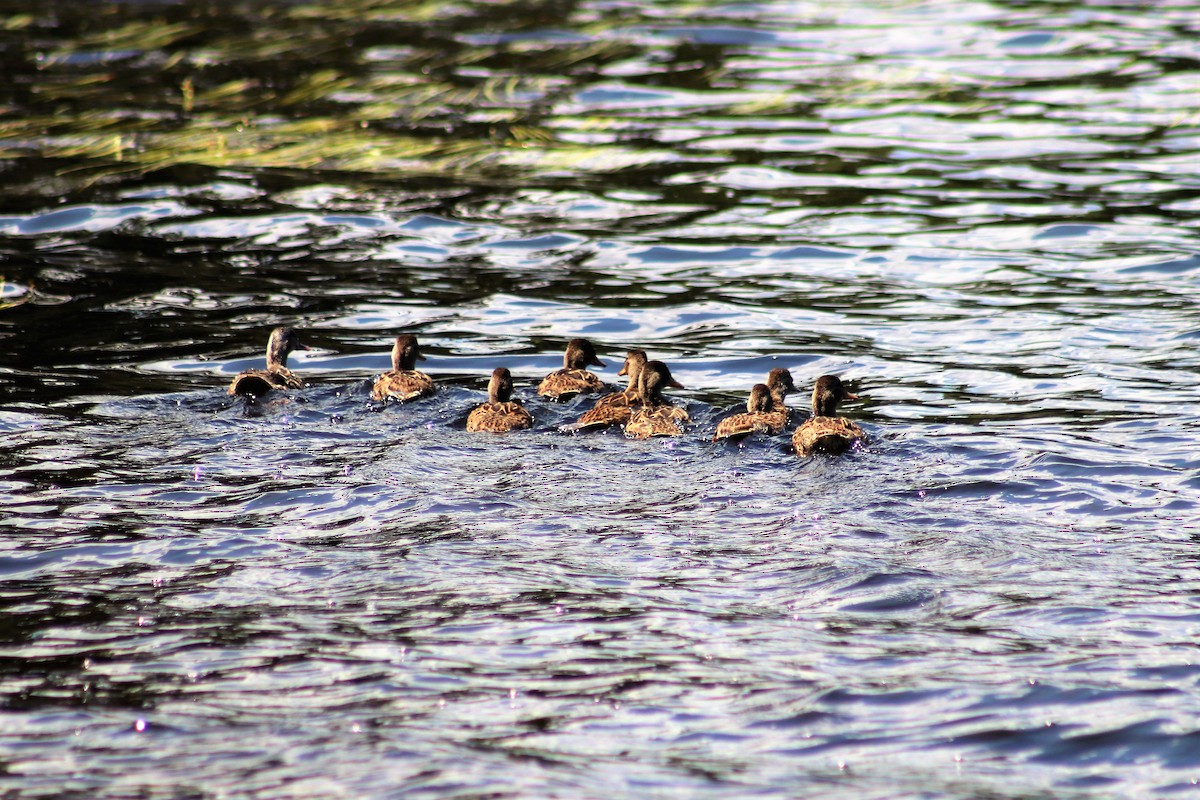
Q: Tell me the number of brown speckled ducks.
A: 9